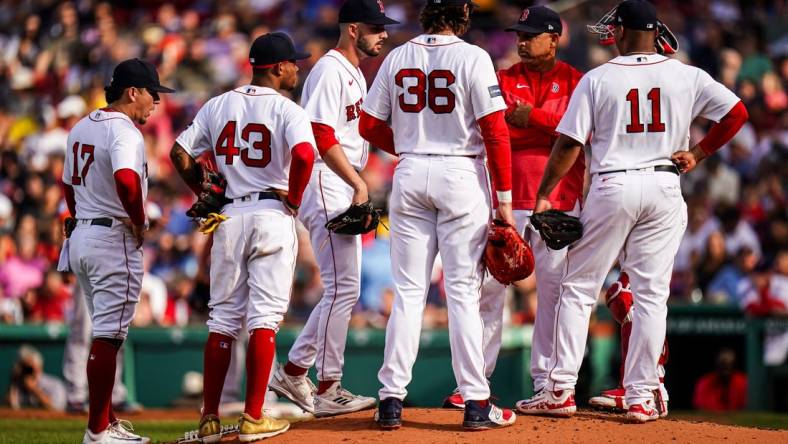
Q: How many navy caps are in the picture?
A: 6